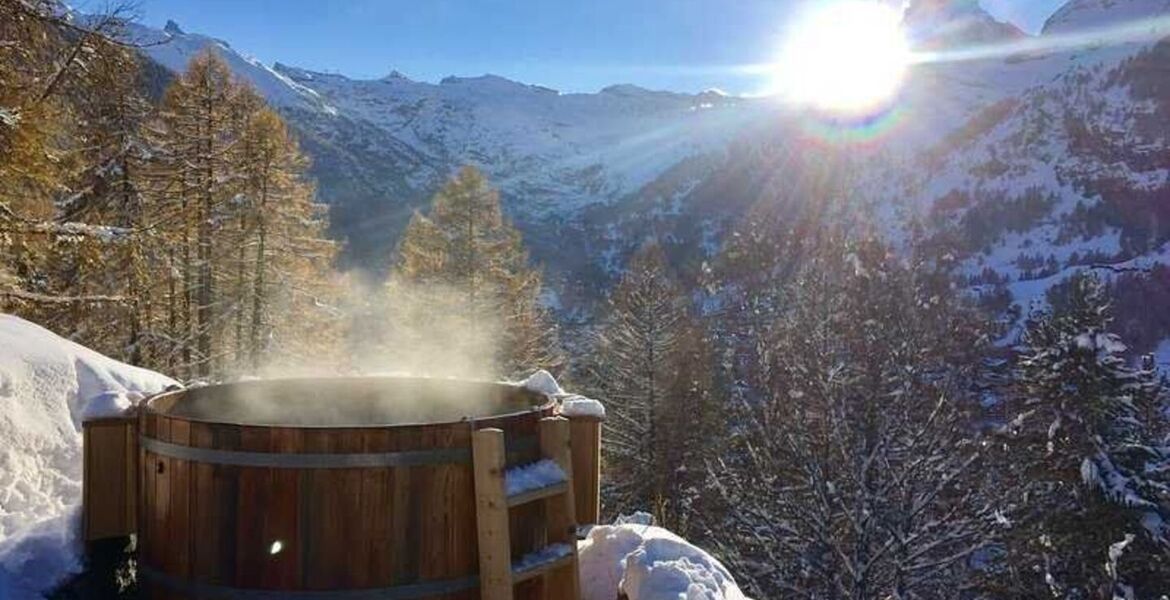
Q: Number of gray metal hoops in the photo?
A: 2